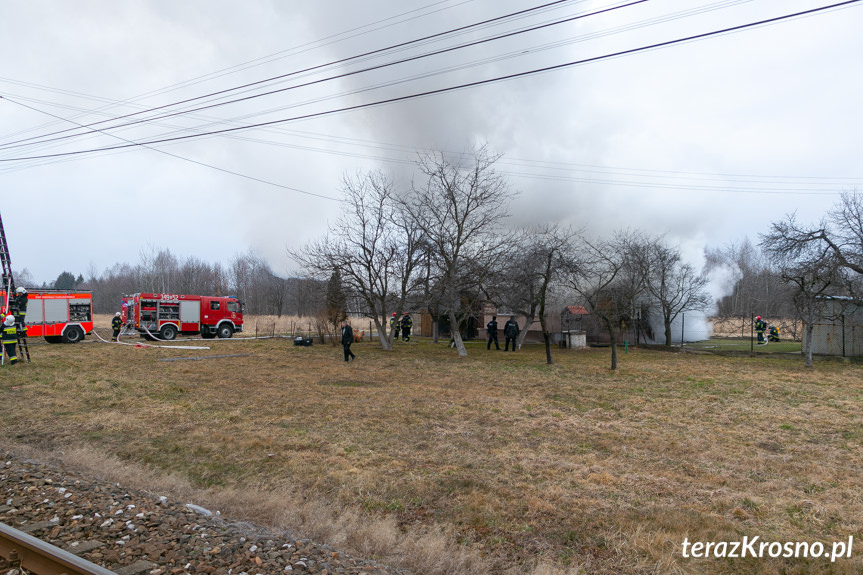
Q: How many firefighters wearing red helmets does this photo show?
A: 3